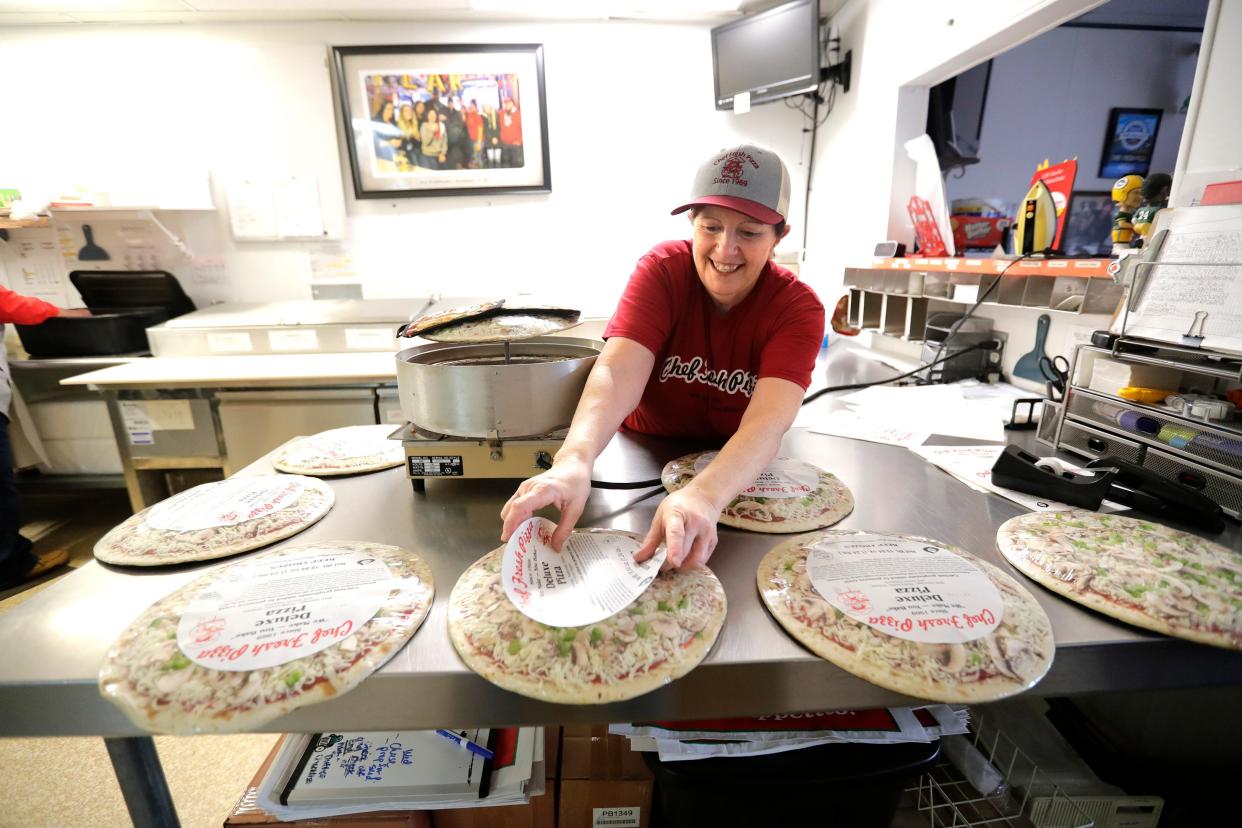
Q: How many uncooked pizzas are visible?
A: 7